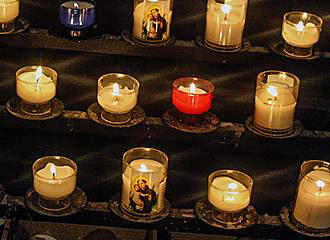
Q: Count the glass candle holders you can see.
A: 13